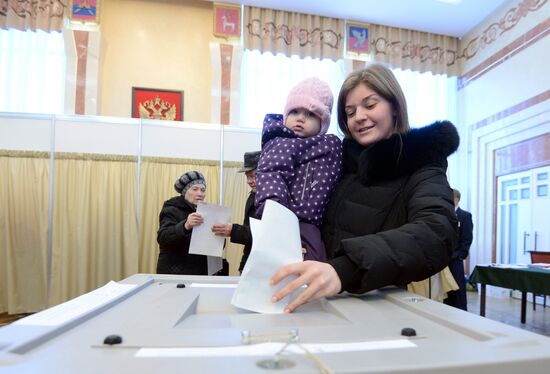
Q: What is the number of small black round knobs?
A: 3